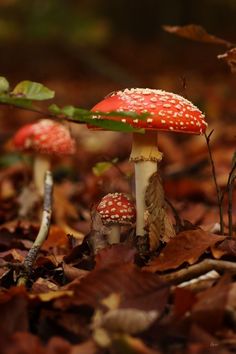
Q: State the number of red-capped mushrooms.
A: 3